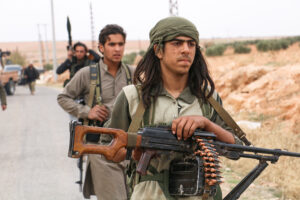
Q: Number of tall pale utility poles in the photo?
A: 3